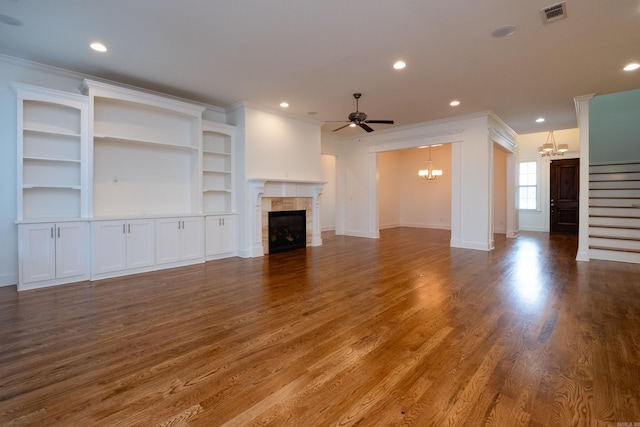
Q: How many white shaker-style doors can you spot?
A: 8